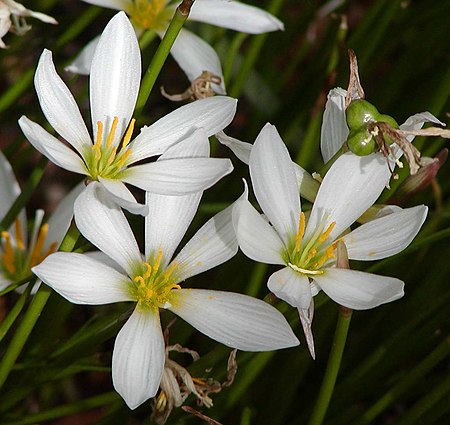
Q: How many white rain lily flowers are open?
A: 5